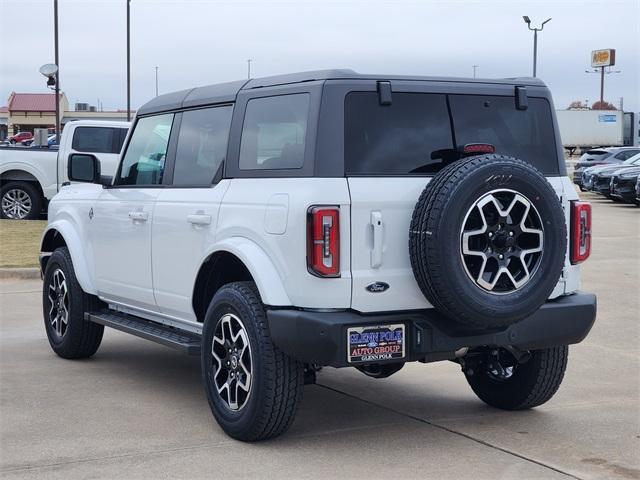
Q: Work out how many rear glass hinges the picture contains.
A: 2